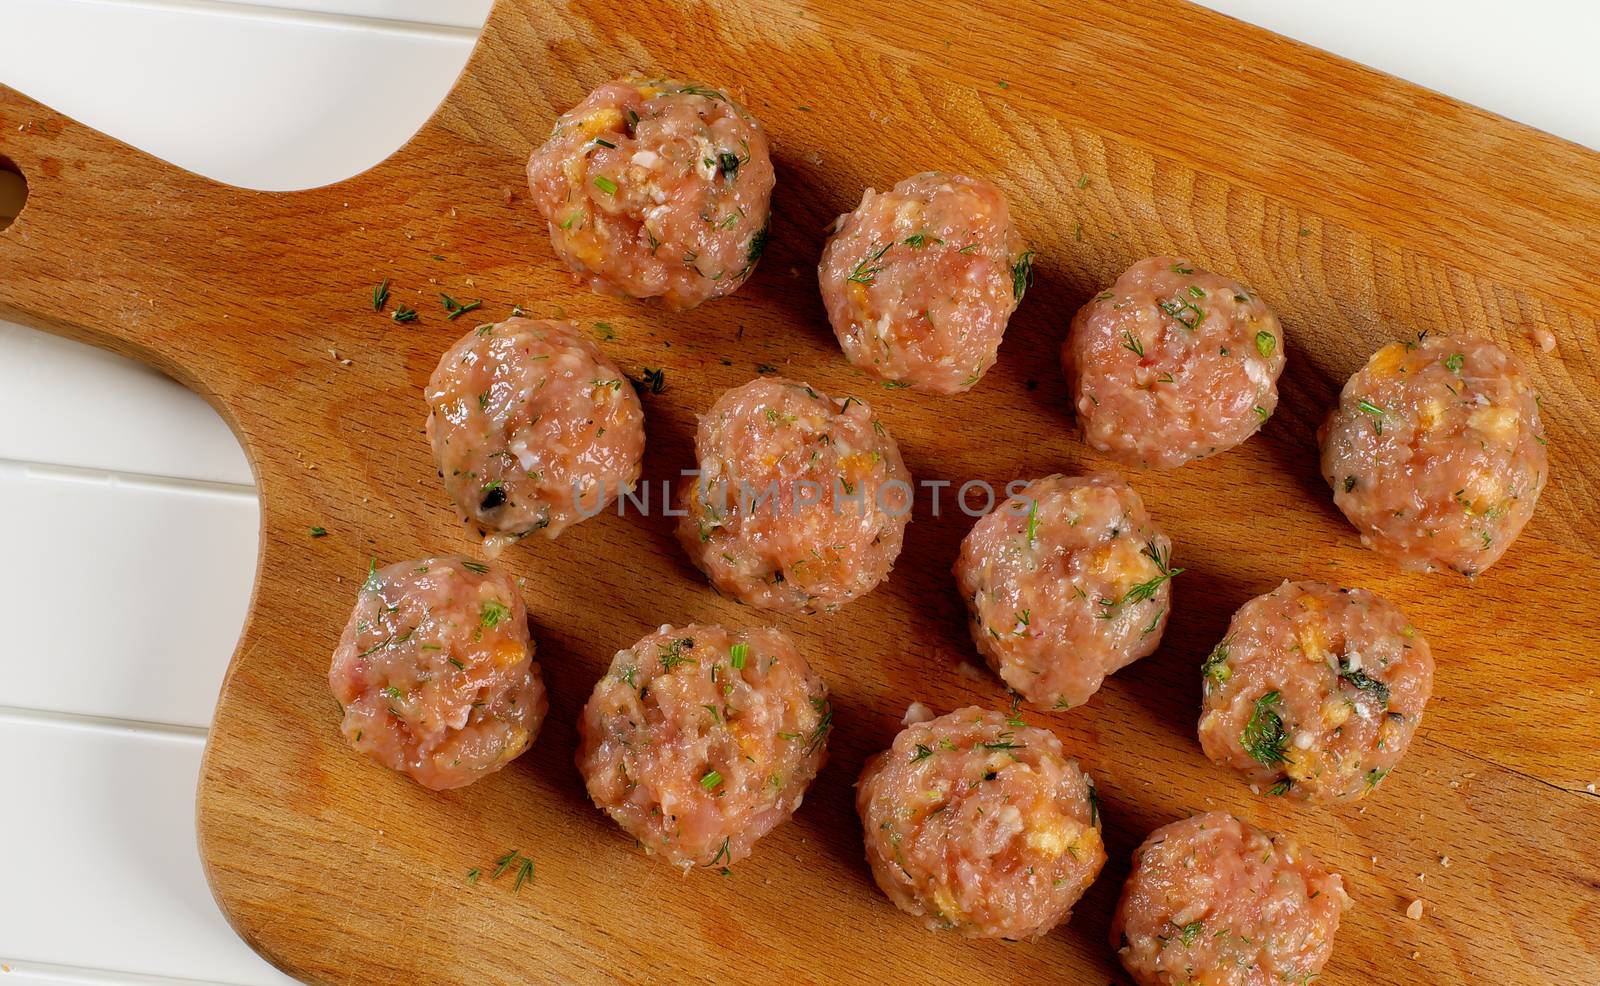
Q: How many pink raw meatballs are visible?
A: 12